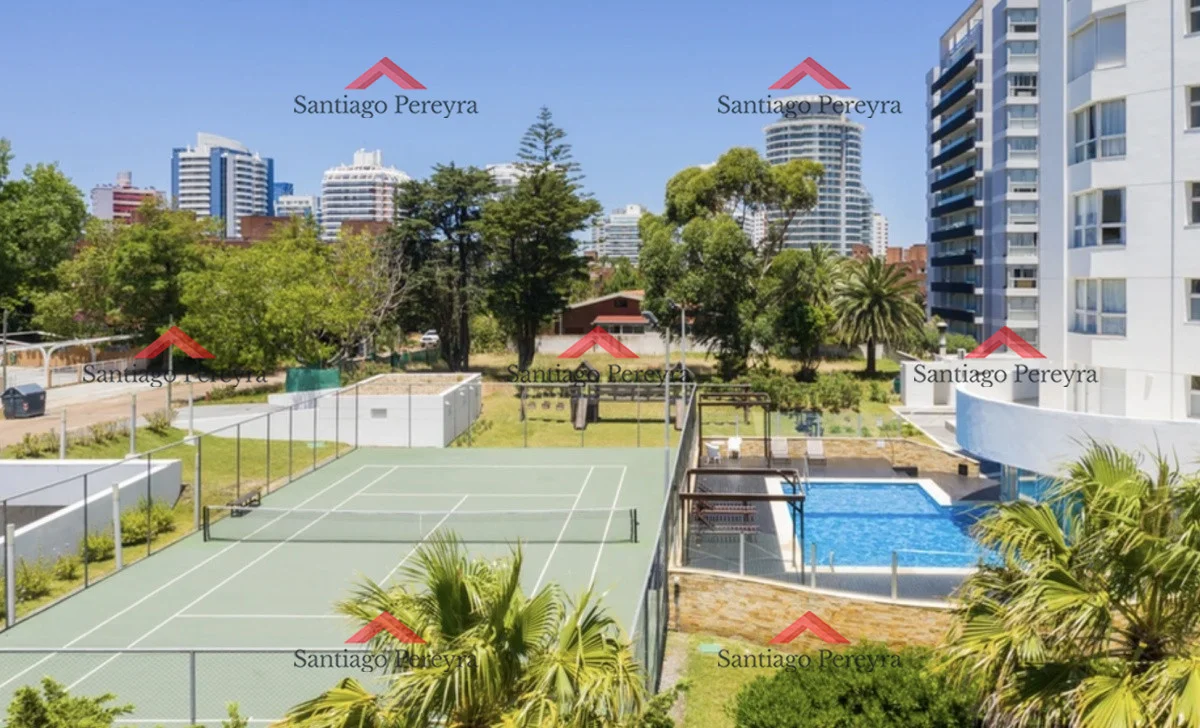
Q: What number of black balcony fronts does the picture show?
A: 10